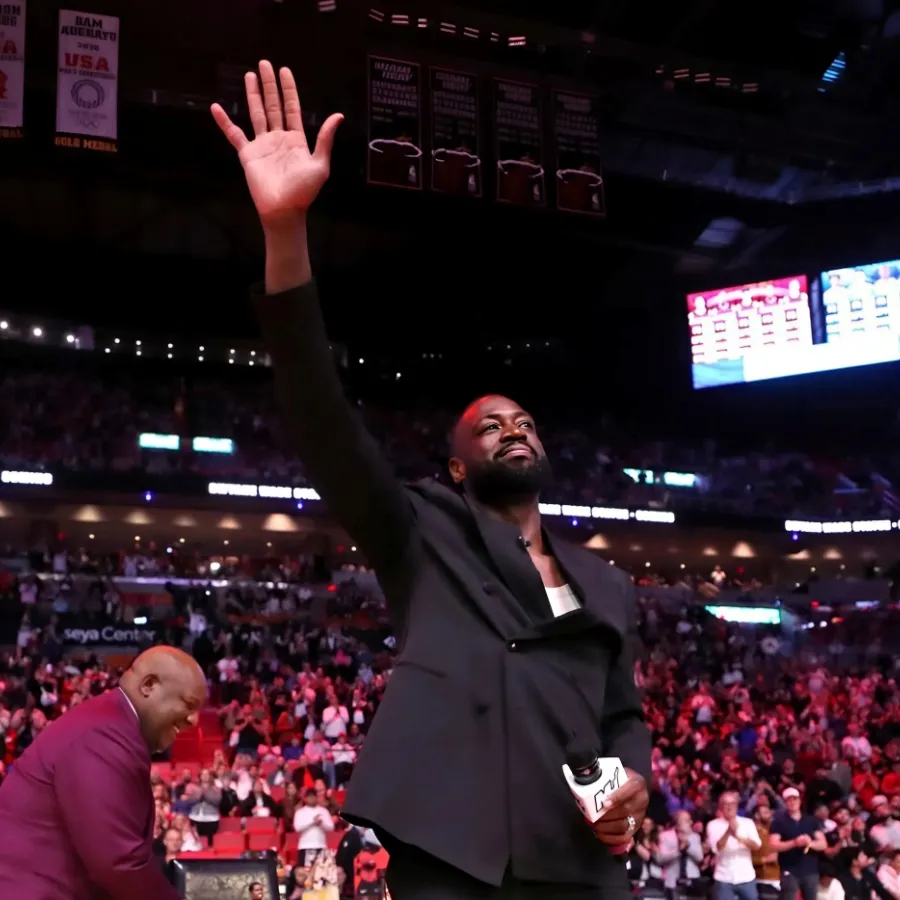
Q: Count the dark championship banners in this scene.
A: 4